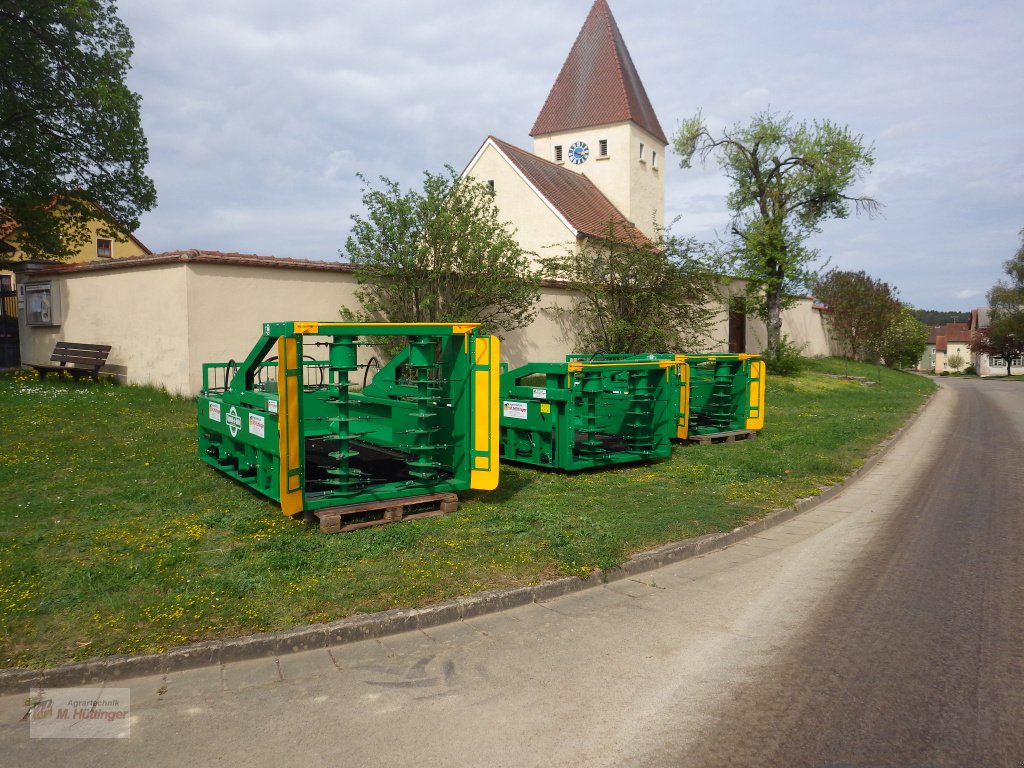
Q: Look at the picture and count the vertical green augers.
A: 6